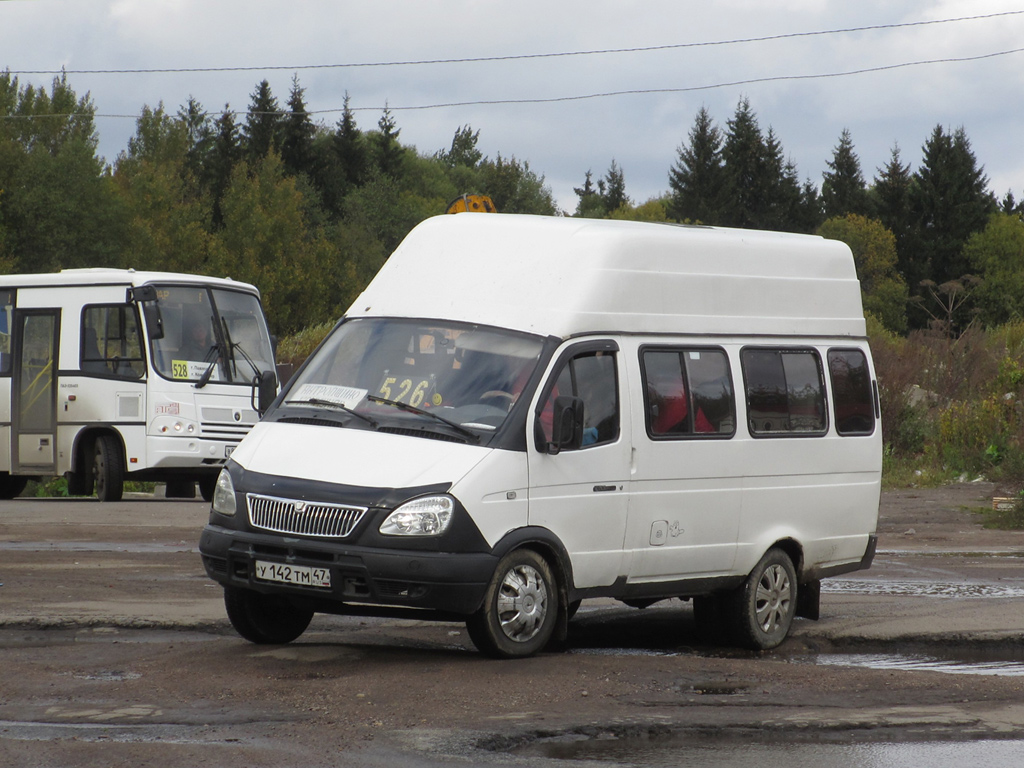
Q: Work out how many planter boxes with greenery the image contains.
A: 0